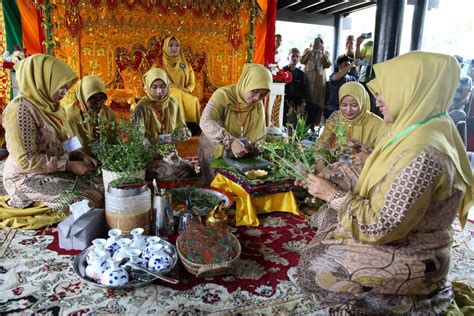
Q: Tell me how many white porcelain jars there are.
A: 9